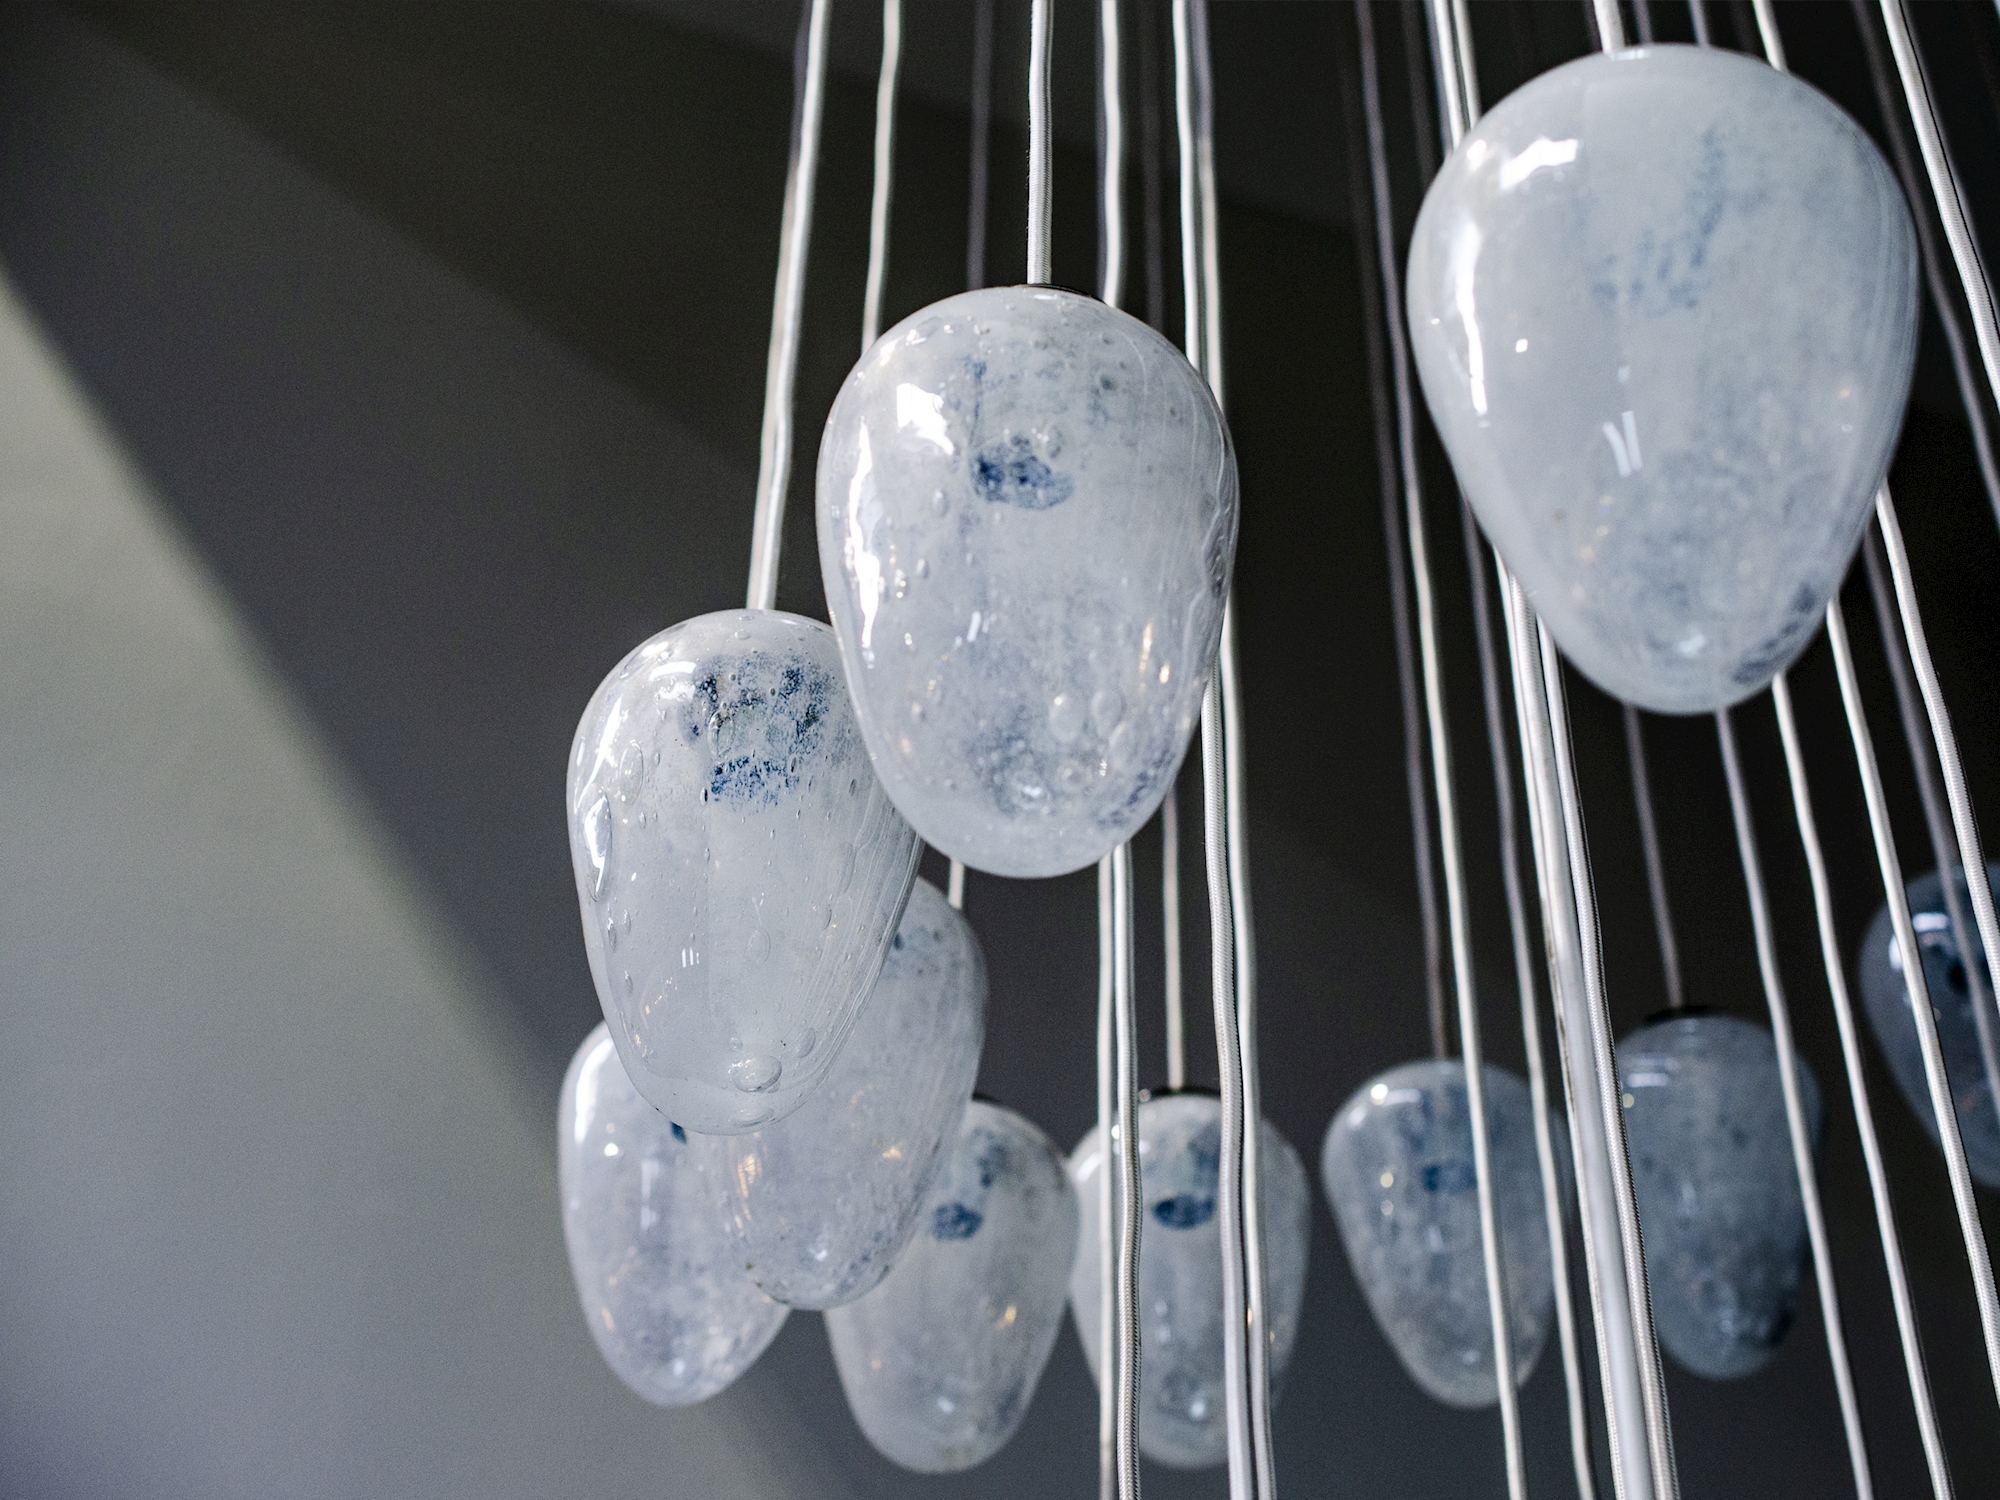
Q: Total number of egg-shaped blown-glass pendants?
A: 10